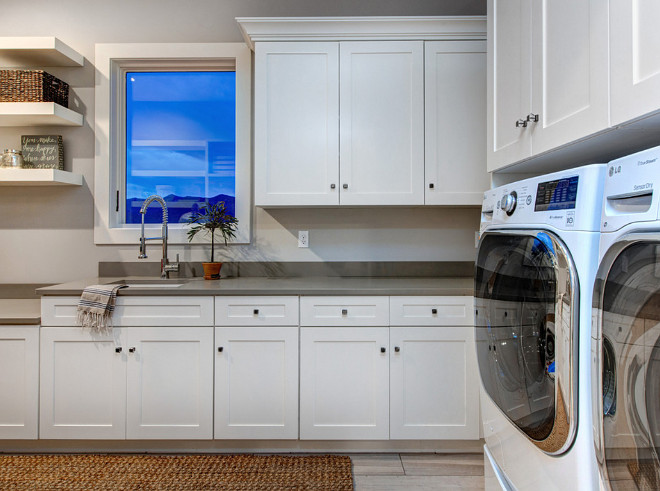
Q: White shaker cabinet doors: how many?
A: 12